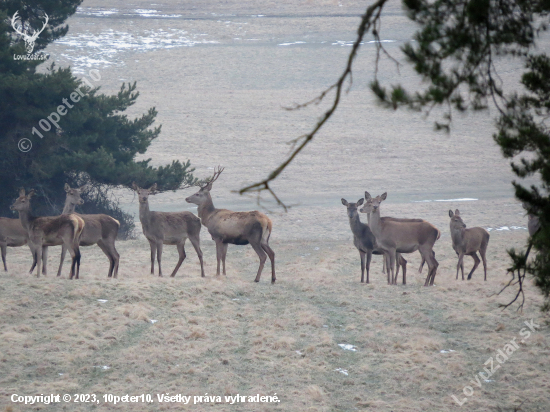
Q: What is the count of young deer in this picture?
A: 1